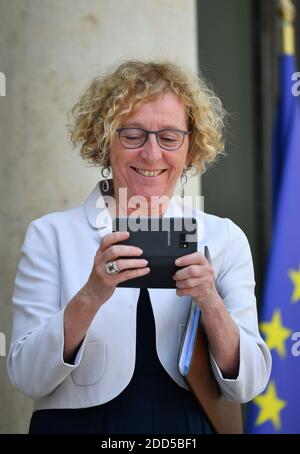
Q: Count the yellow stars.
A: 3